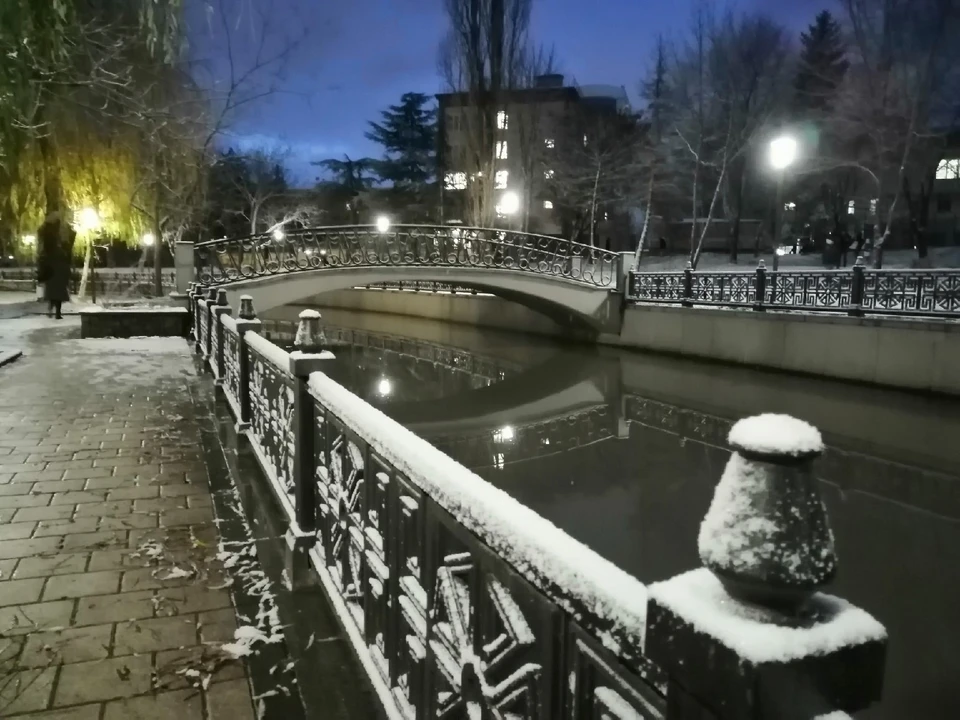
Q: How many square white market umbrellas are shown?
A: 0